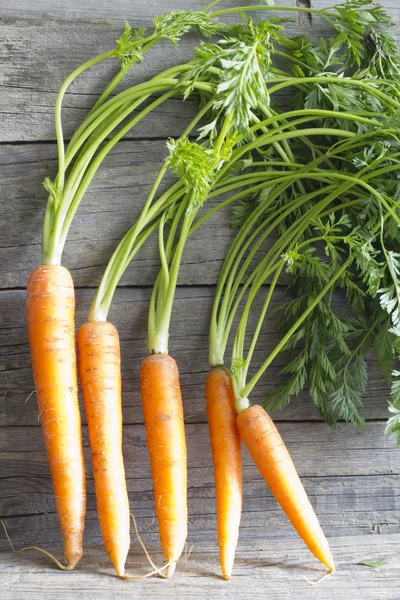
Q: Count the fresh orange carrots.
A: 5